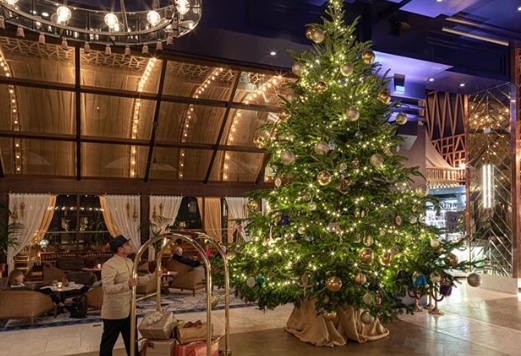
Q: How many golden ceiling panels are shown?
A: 12